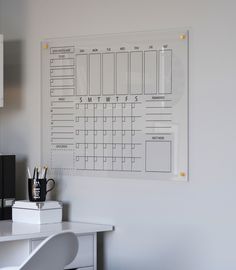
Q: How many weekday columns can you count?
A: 7